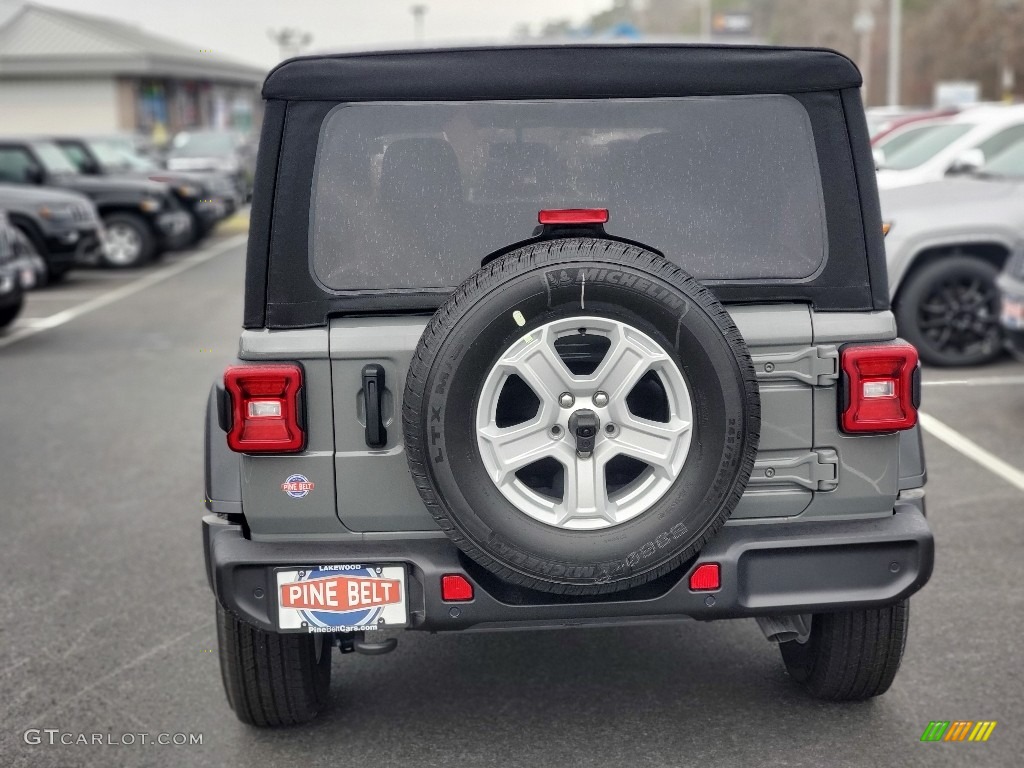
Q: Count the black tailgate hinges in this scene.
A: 0